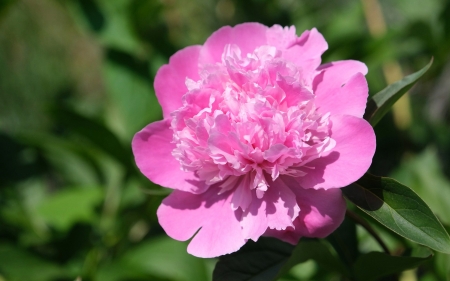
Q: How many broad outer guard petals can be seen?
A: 8